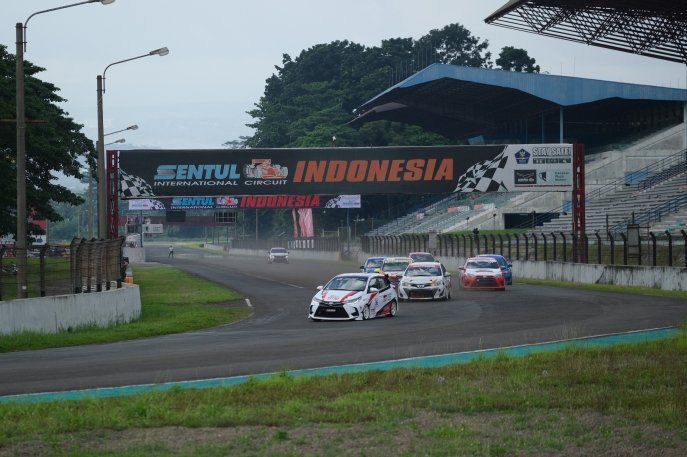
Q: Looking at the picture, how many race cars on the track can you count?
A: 8